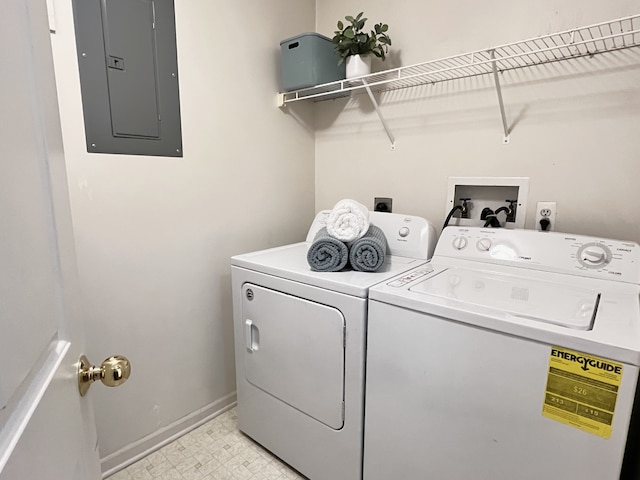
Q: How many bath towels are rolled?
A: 3